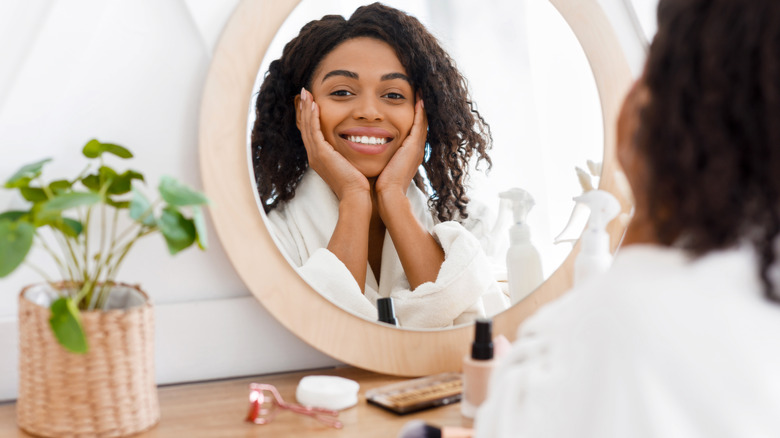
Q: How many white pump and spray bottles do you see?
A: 2